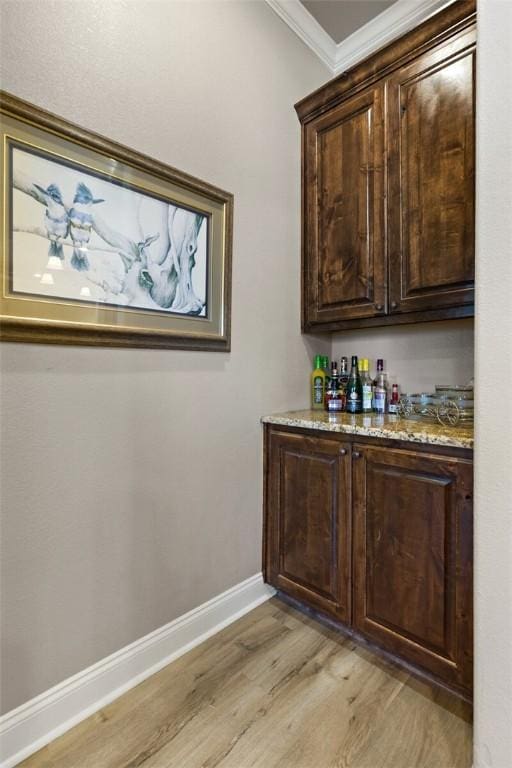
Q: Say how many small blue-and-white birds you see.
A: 2